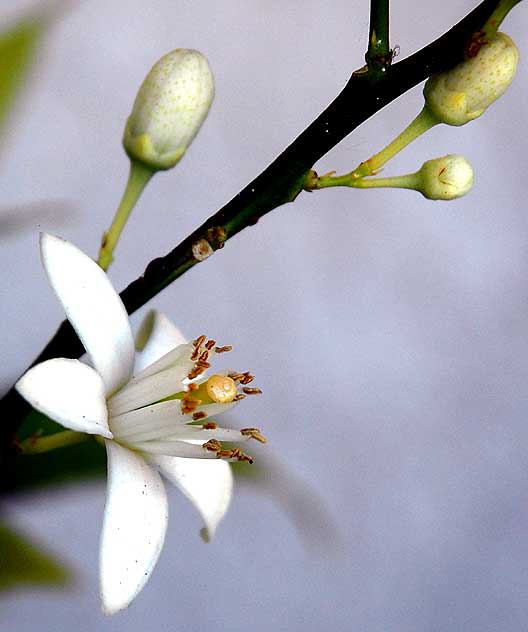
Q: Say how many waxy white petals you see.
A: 5